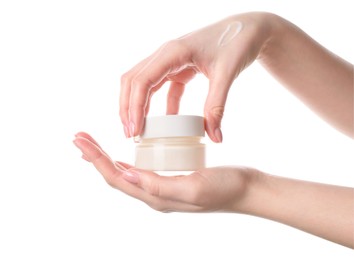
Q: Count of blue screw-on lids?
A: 0